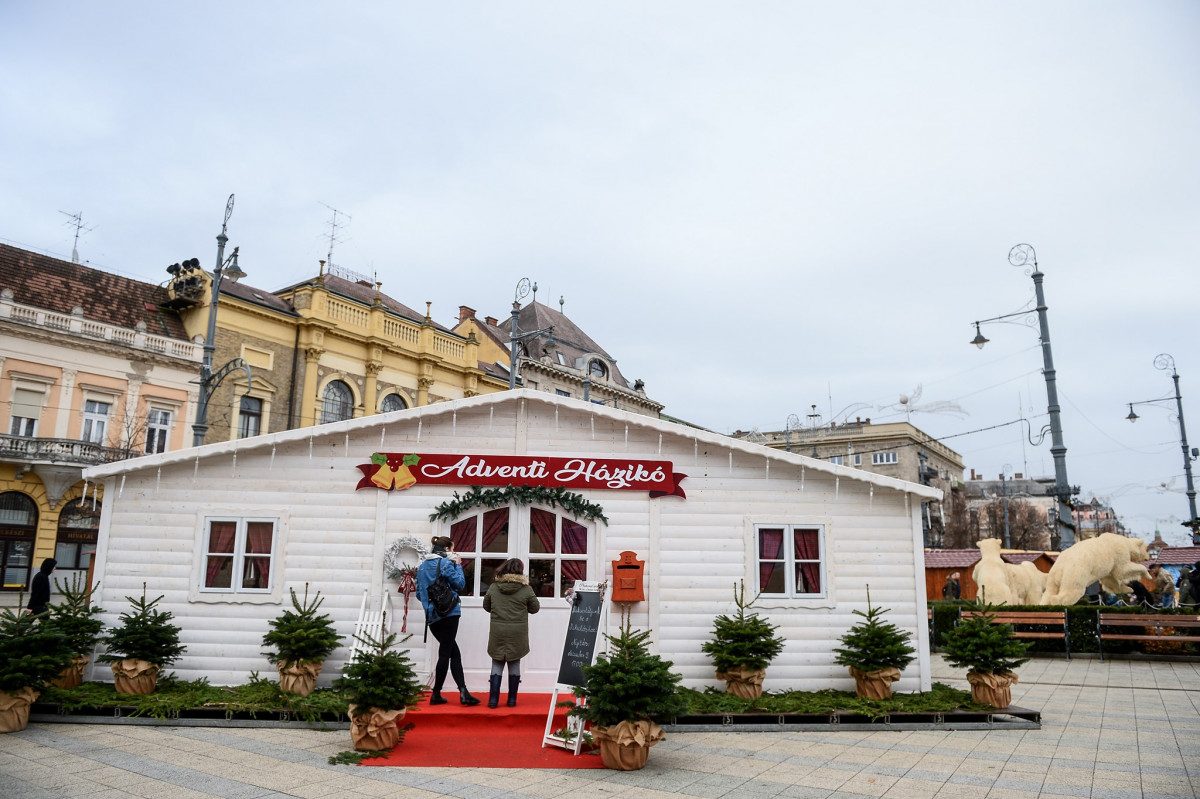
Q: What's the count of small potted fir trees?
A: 9